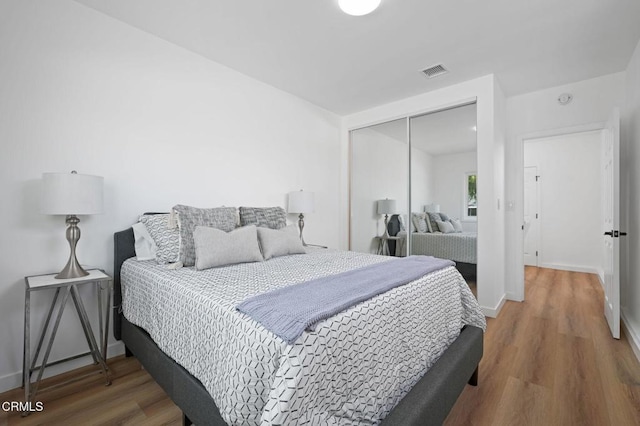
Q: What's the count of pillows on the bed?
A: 6